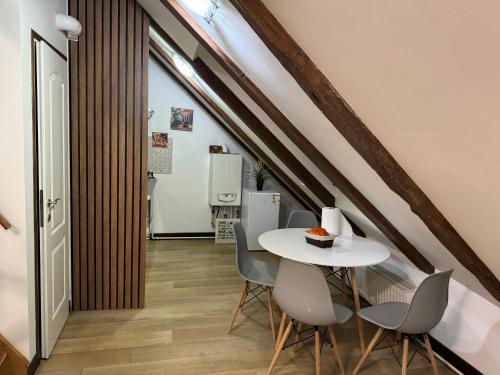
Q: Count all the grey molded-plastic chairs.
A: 4